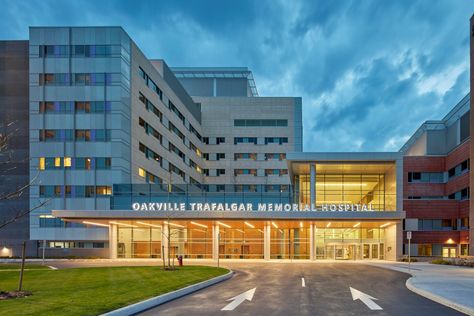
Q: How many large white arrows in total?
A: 2